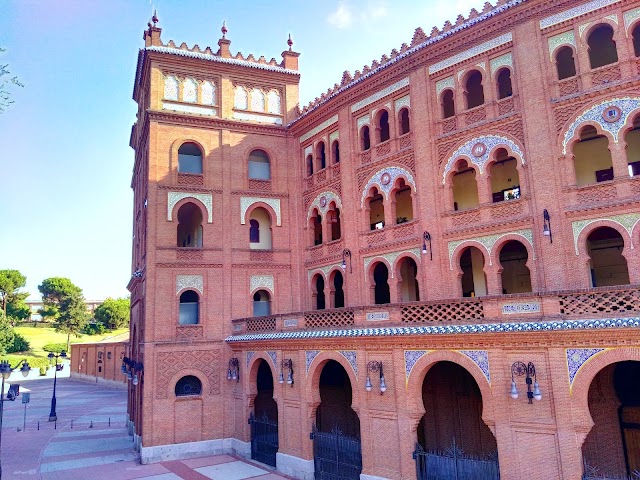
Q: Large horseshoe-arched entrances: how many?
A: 4